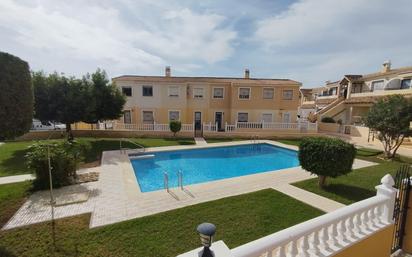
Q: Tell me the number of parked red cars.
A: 0